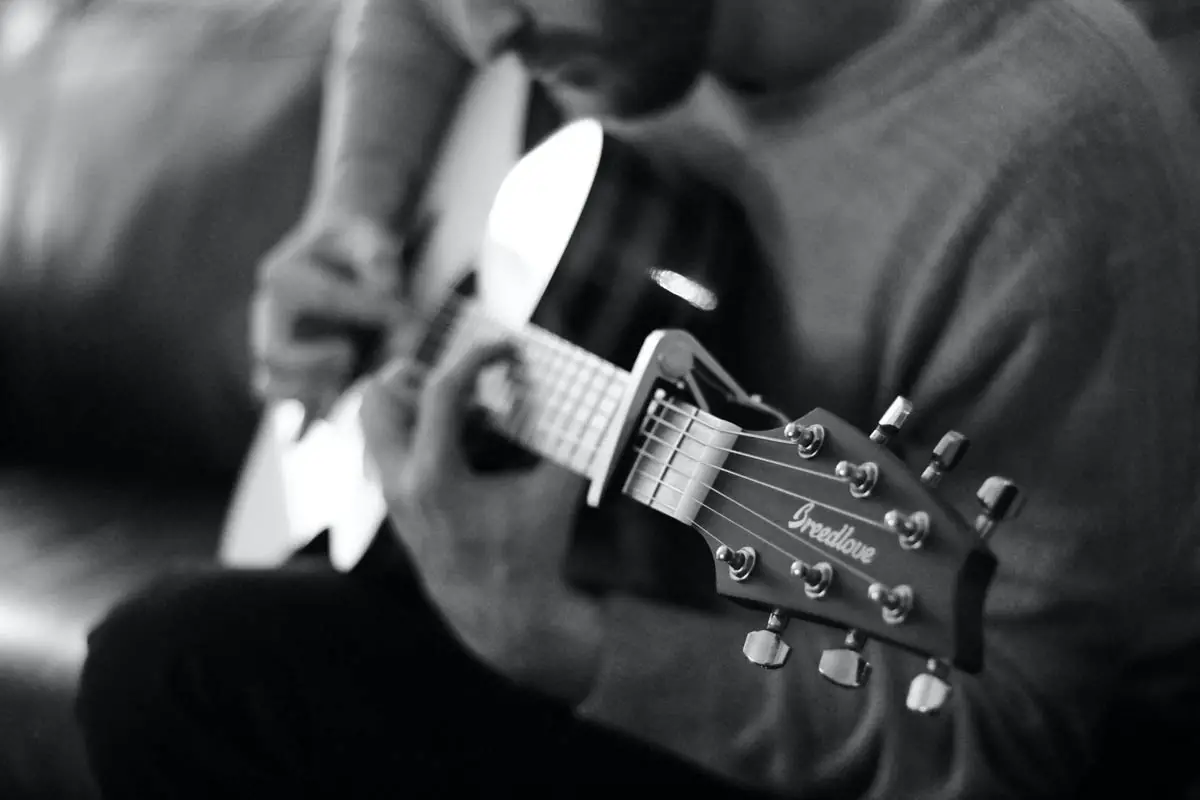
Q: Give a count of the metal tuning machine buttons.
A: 6